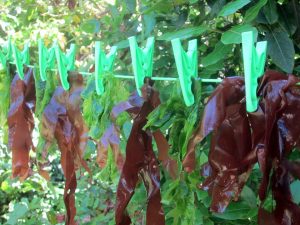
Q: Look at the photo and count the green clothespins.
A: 8